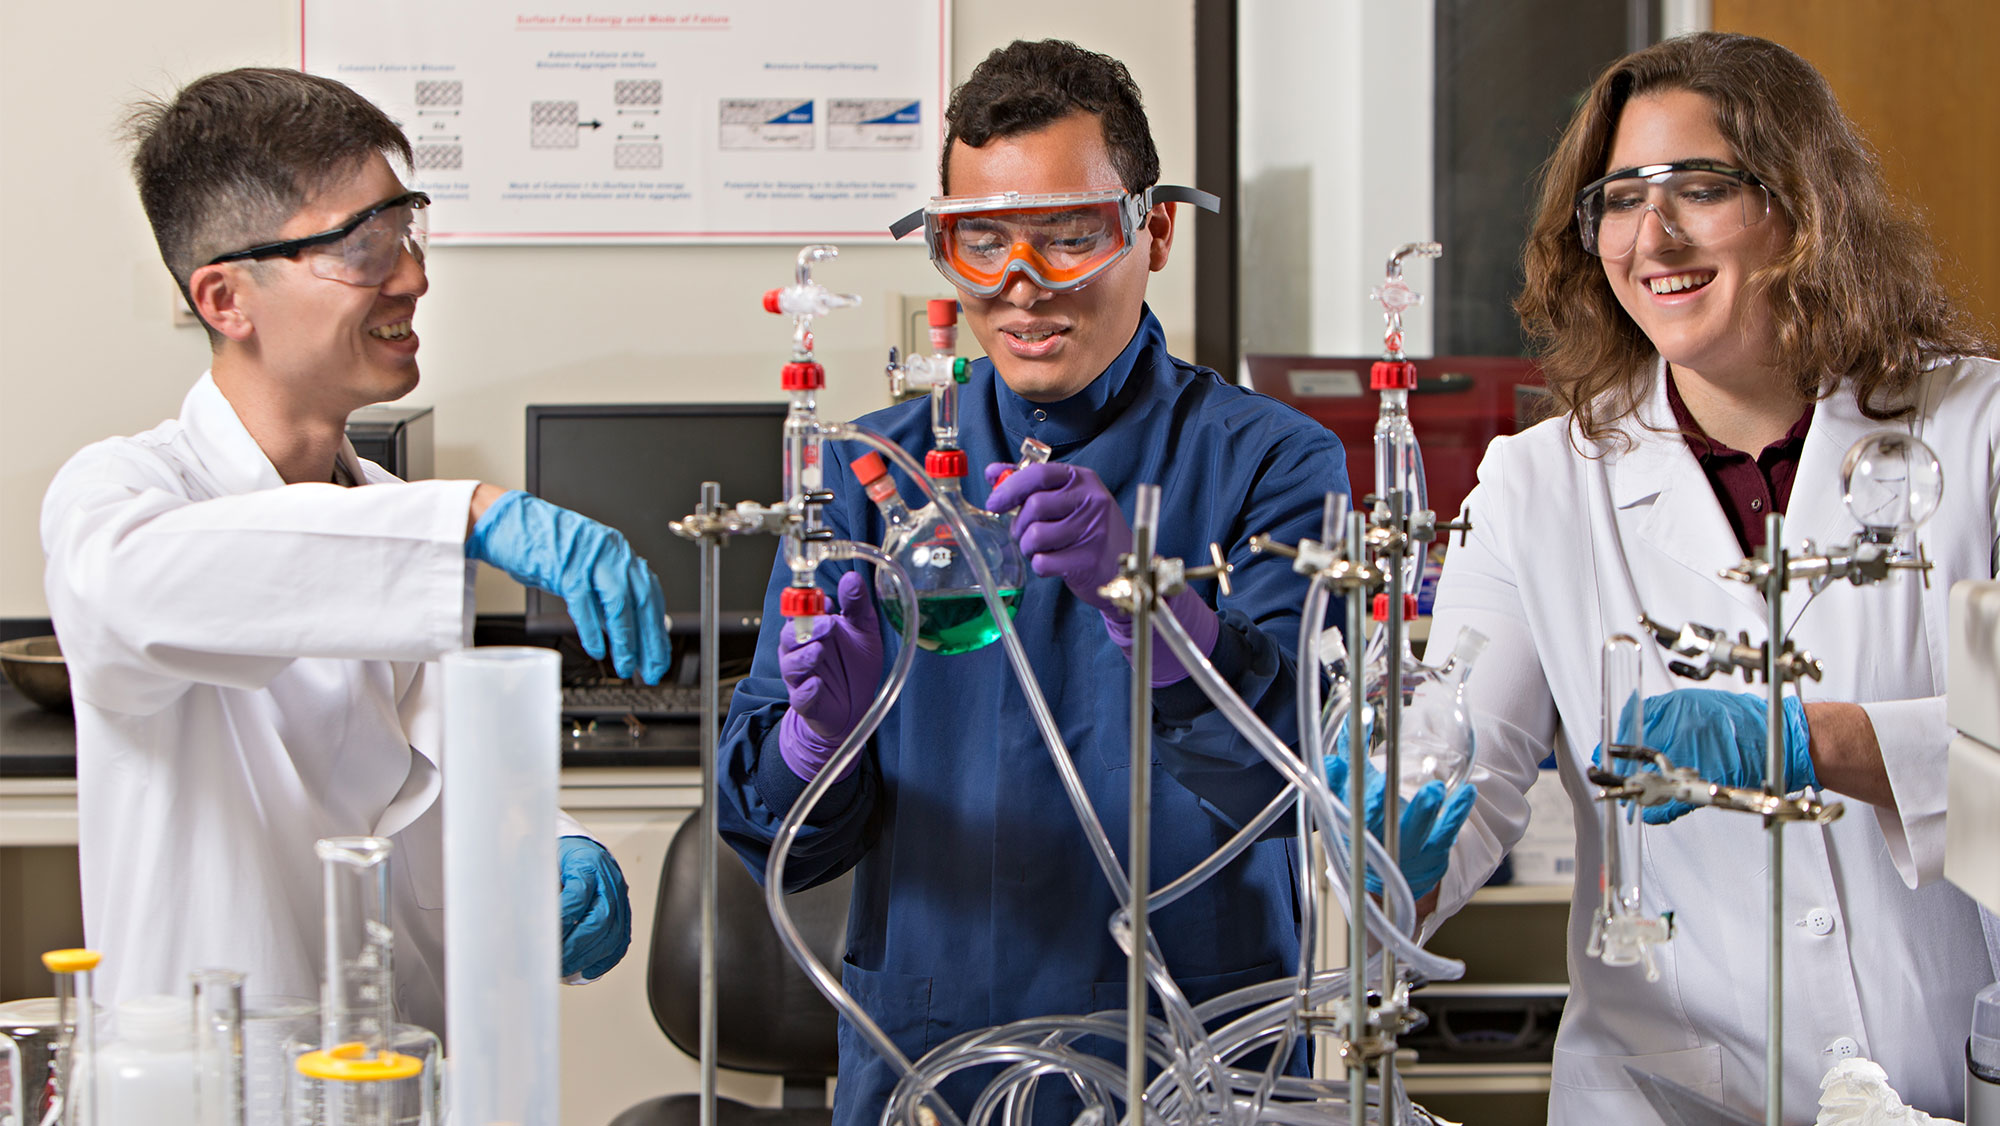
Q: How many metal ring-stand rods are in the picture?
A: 5